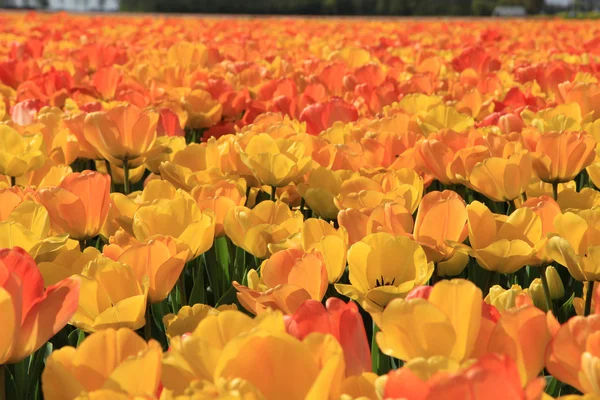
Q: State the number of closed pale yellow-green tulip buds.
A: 2